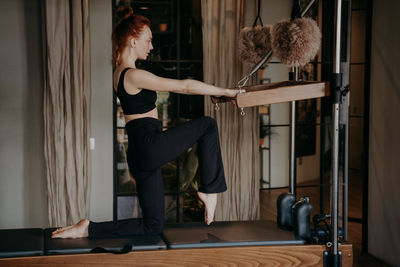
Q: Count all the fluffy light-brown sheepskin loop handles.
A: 2